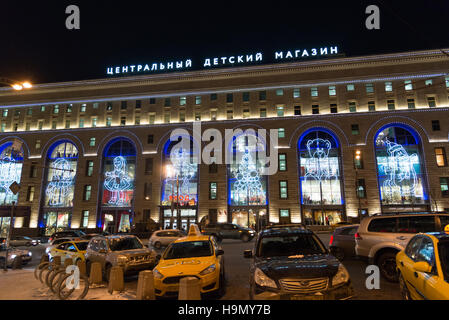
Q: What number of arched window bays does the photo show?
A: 7